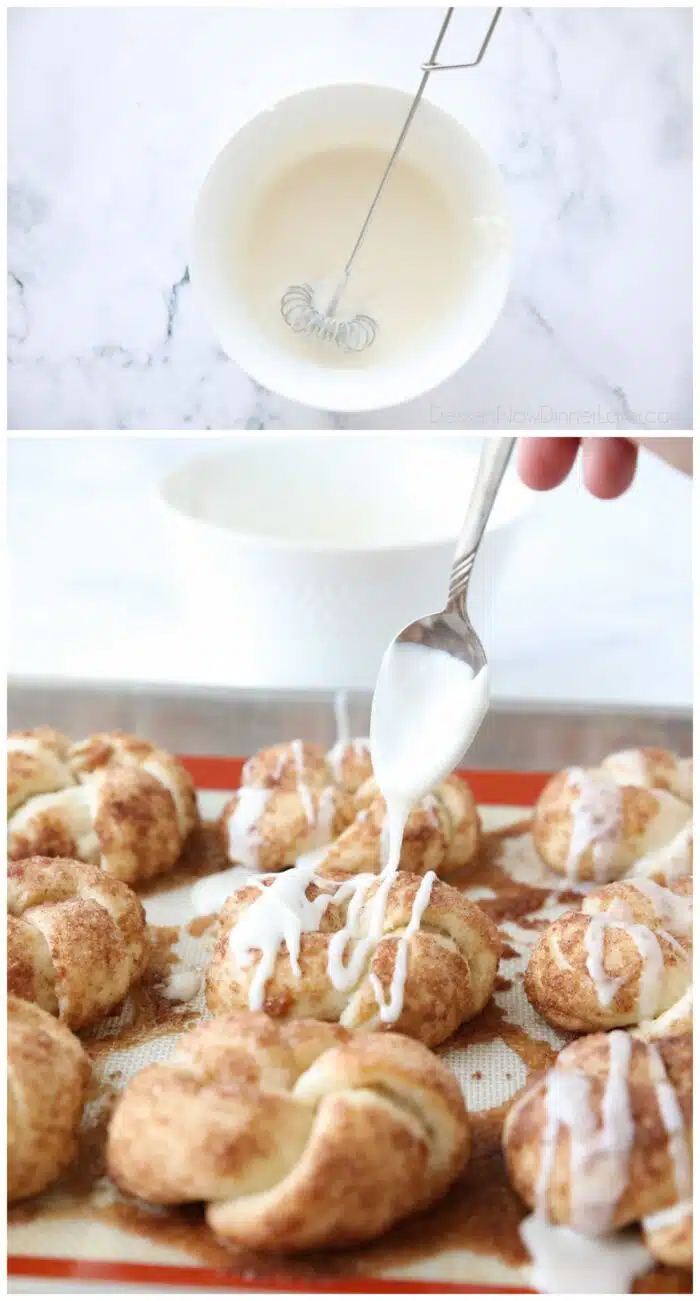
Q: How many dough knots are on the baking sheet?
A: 9